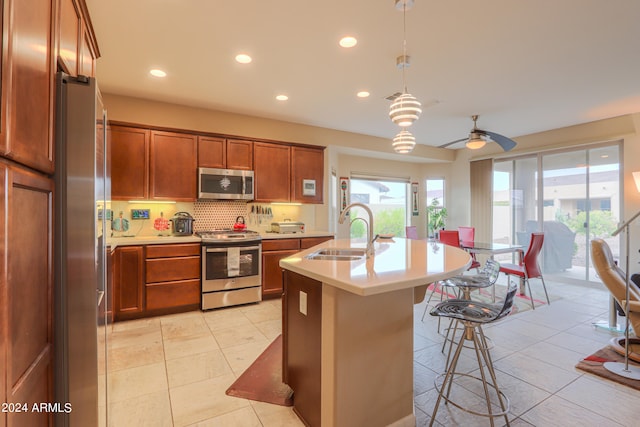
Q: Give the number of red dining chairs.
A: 4